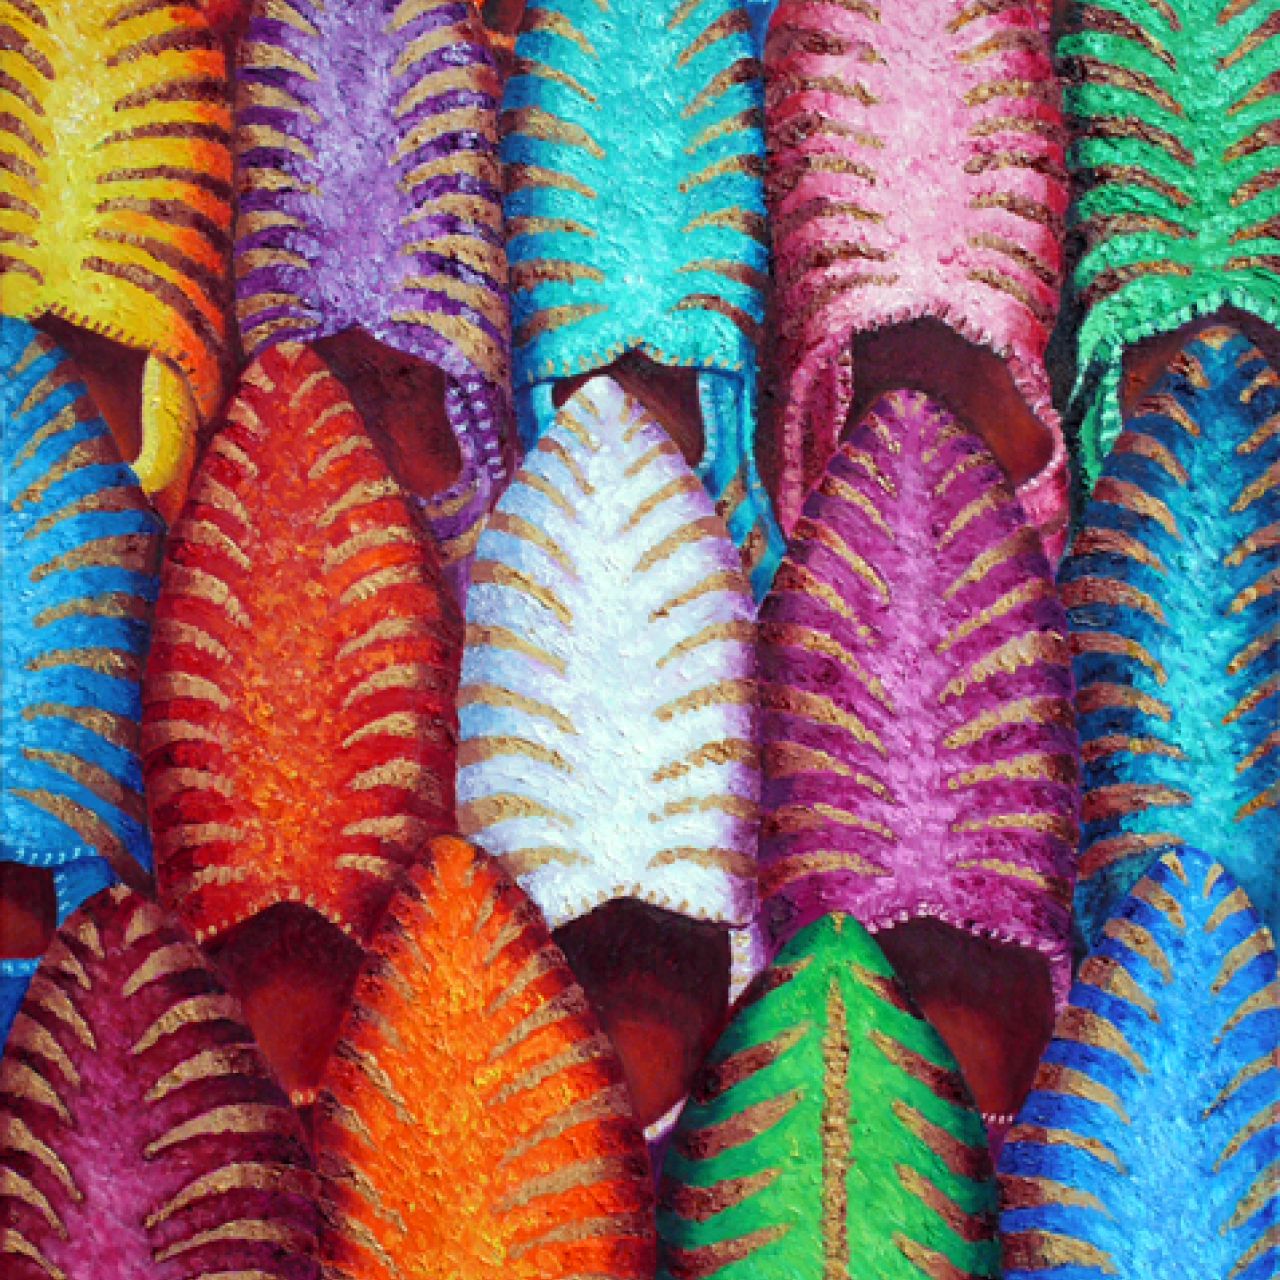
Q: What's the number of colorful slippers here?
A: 14